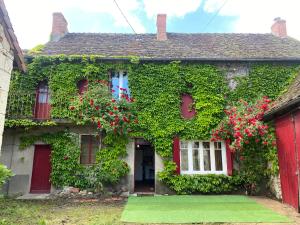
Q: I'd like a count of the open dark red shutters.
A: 2